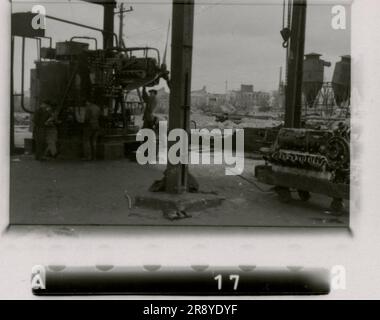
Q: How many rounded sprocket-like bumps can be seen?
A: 6